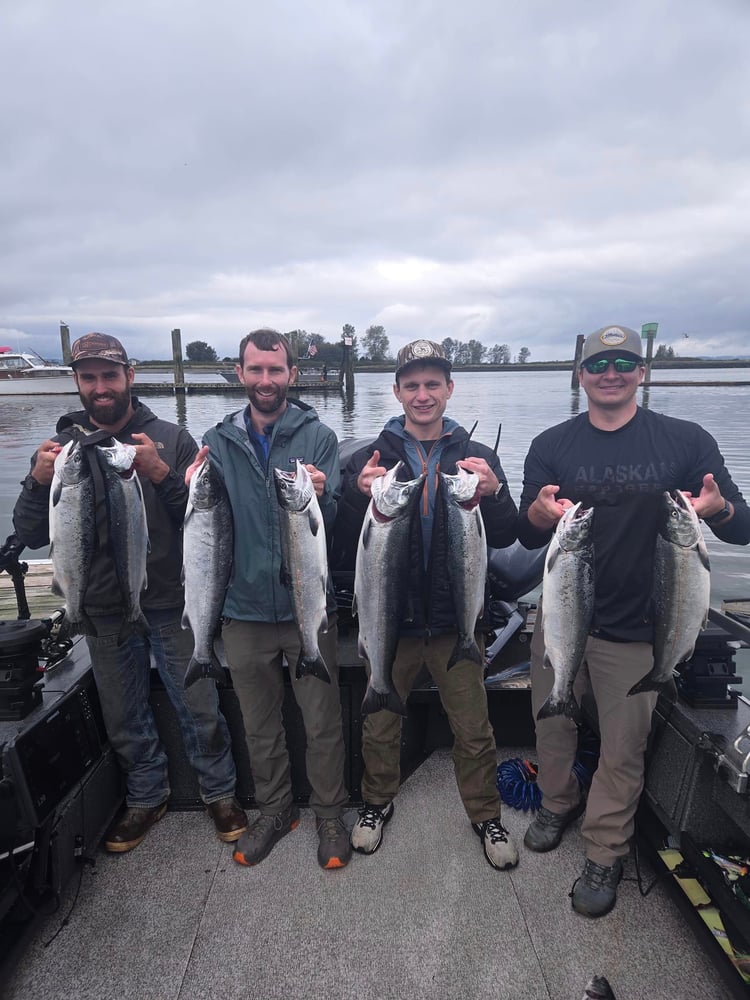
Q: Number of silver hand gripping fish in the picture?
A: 8